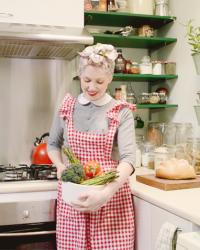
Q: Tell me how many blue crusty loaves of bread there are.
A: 0